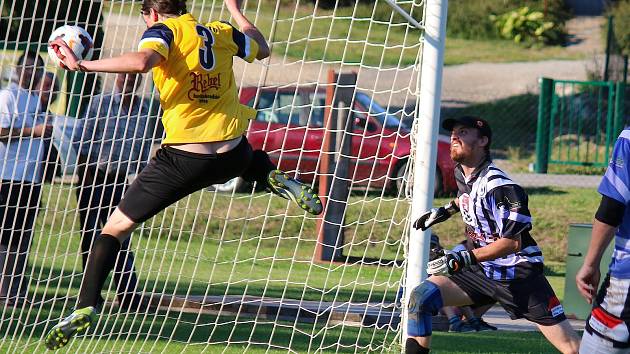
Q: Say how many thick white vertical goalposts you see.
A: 1